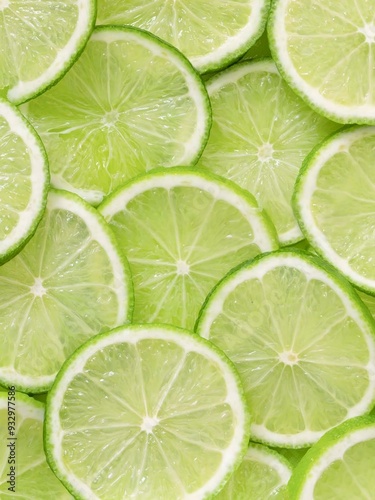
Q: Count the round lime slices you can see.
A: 14